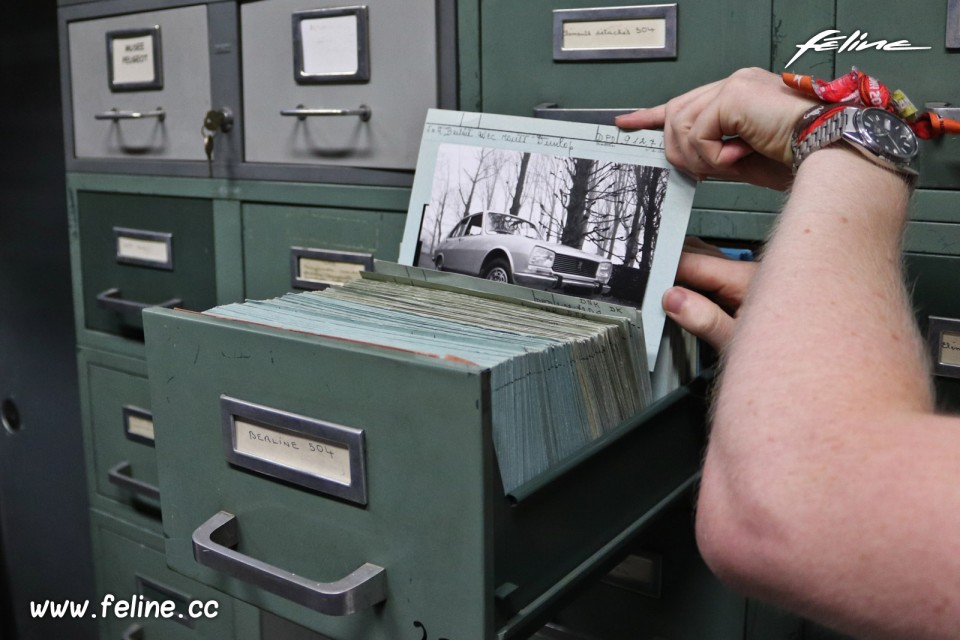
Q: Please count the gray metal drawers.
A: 2